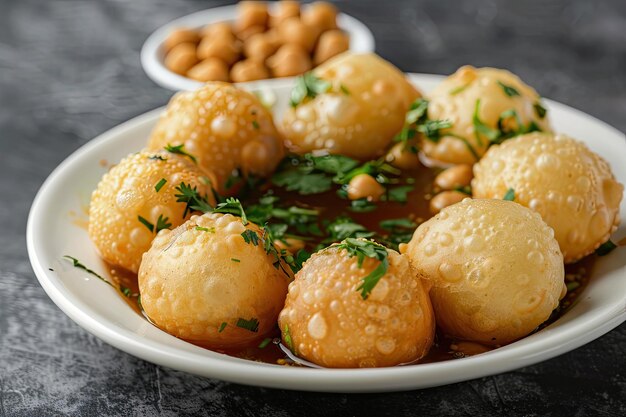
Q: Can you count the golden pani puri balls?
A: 8